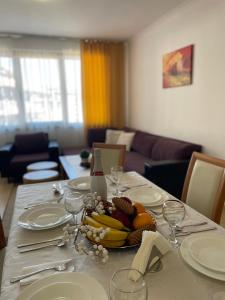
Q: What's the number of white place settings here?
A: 5